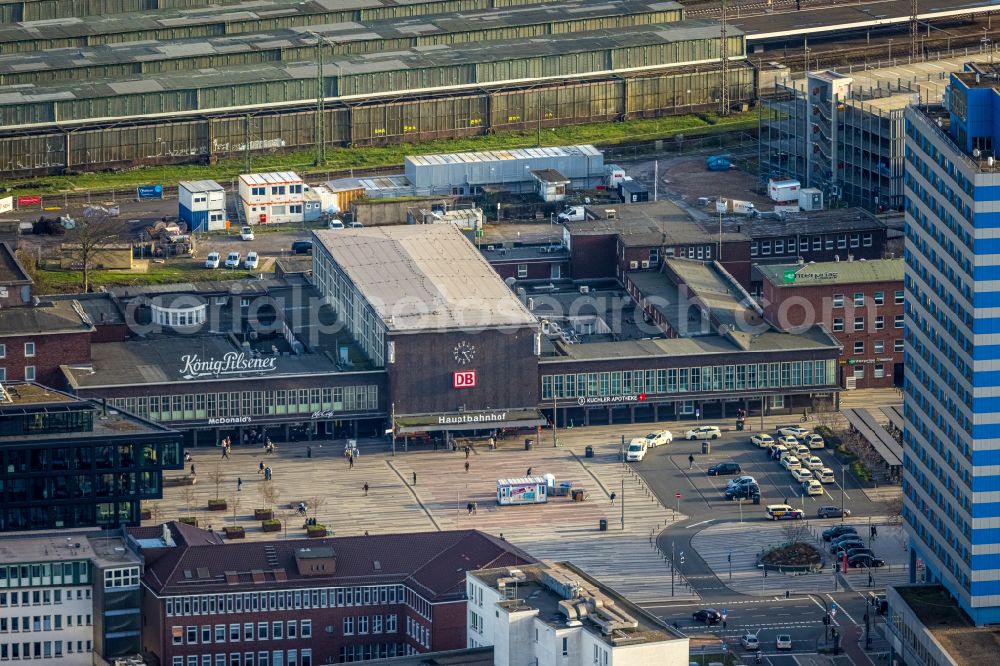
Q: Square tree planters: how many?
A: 7